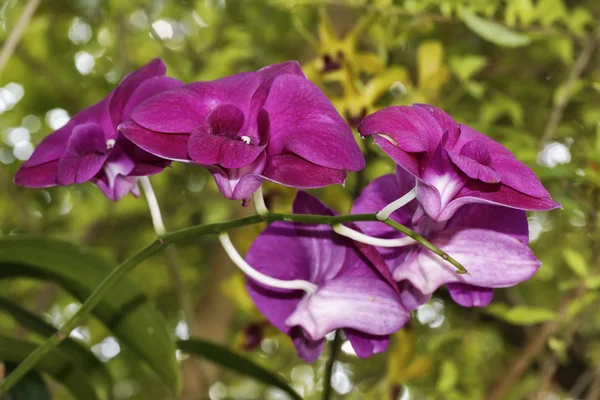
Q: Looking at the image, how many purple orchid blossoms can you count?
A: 5